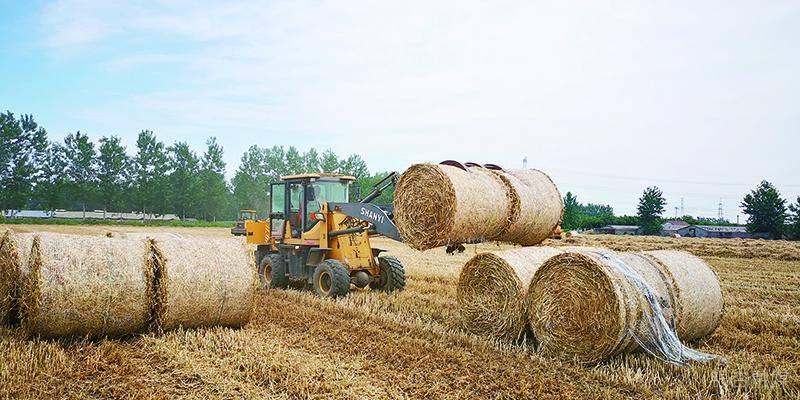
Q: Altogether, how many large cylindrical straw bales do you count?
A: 8